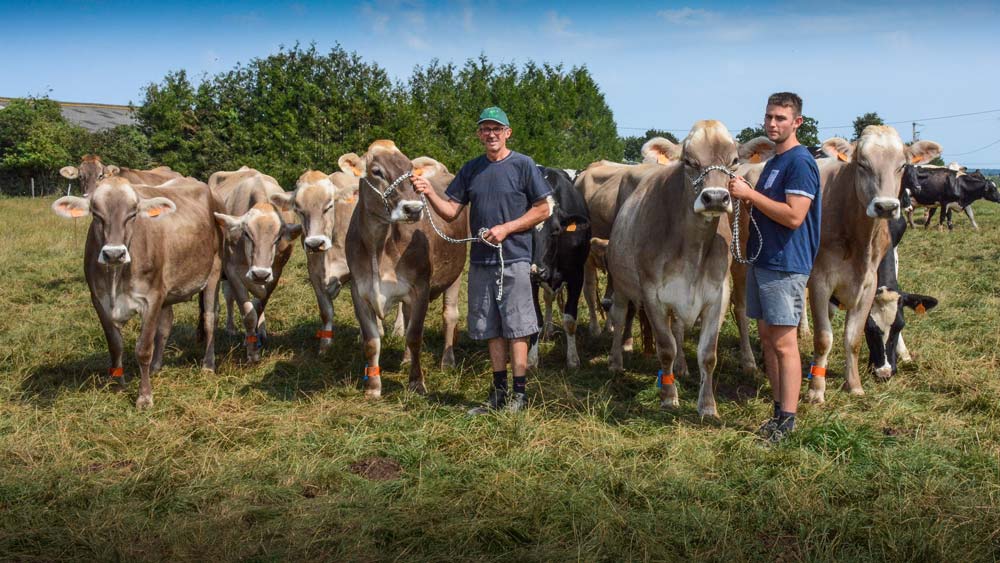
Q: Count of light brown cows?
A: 8